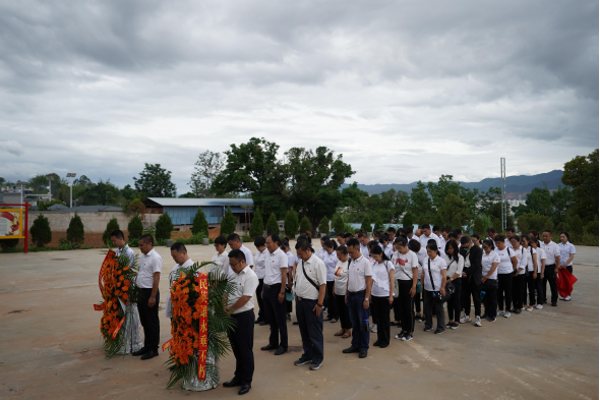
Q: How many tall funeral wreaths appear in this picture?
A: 2